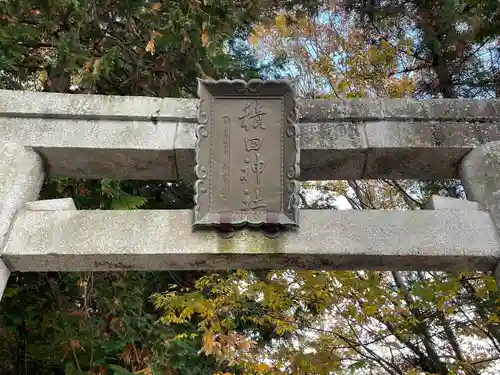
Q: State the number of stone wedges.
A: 2